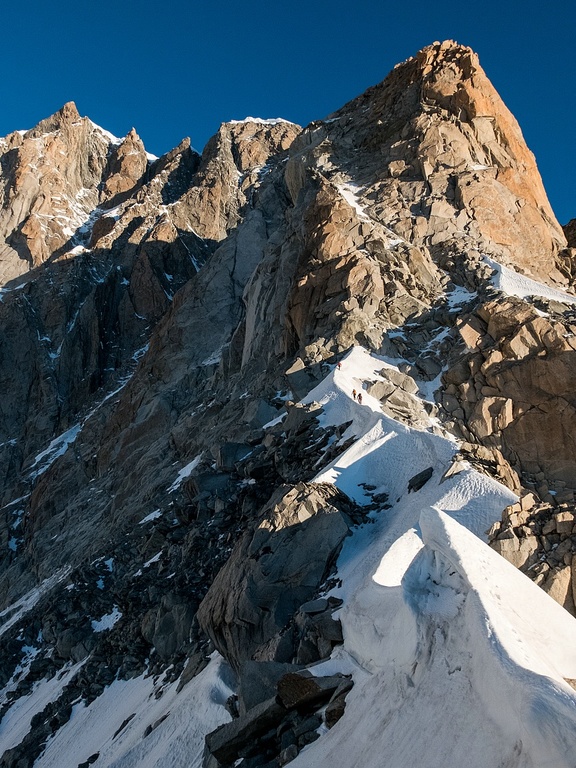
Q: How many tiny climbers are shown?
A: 3